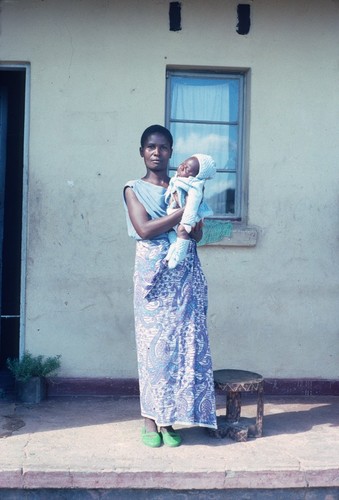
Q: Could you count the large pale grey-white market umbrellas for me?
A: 0